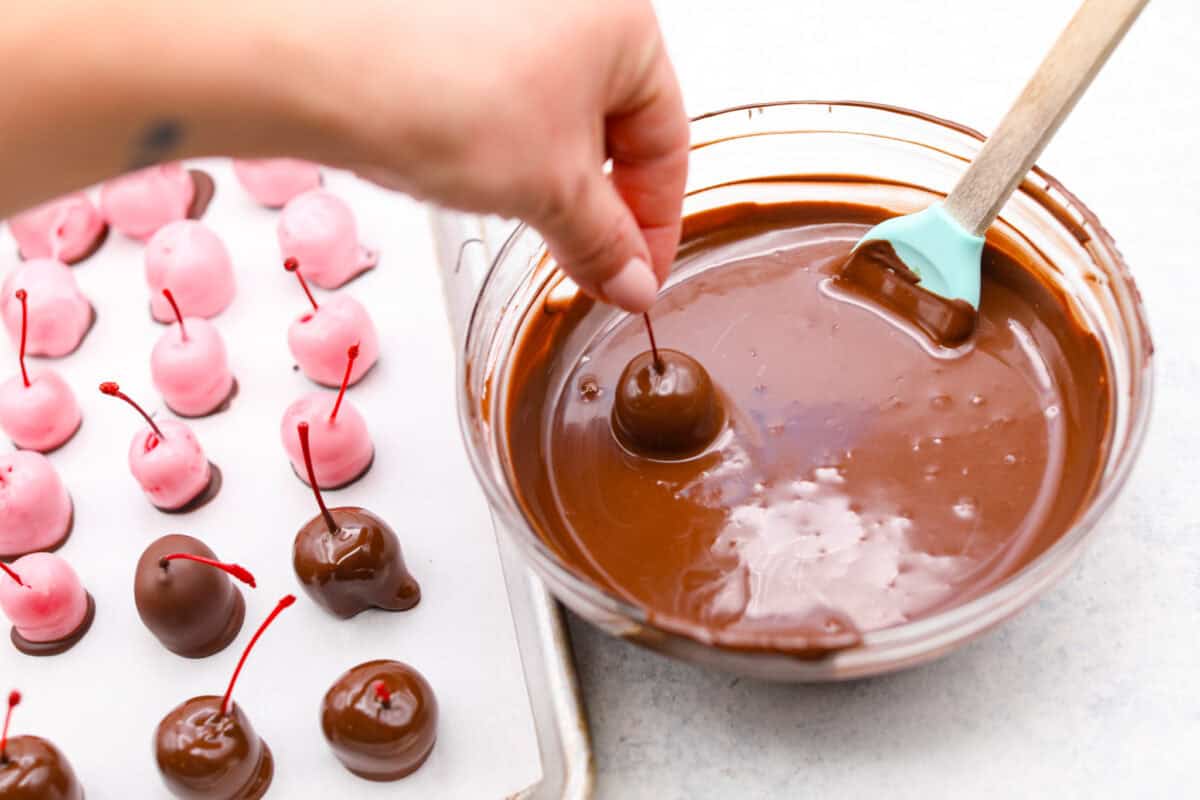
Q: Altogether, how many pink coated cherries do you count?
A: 13